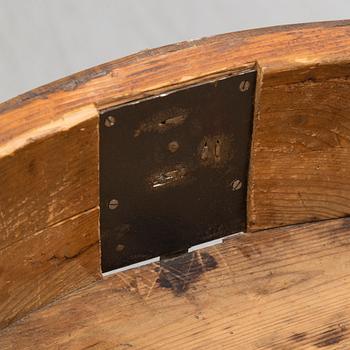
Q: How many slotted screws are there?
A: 4